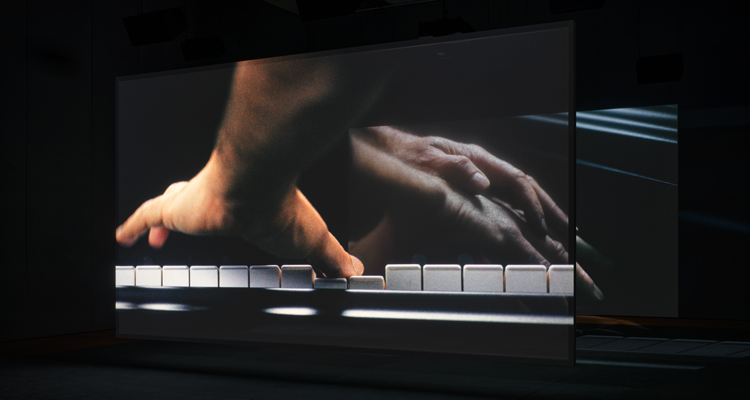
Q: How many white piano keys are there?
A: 14